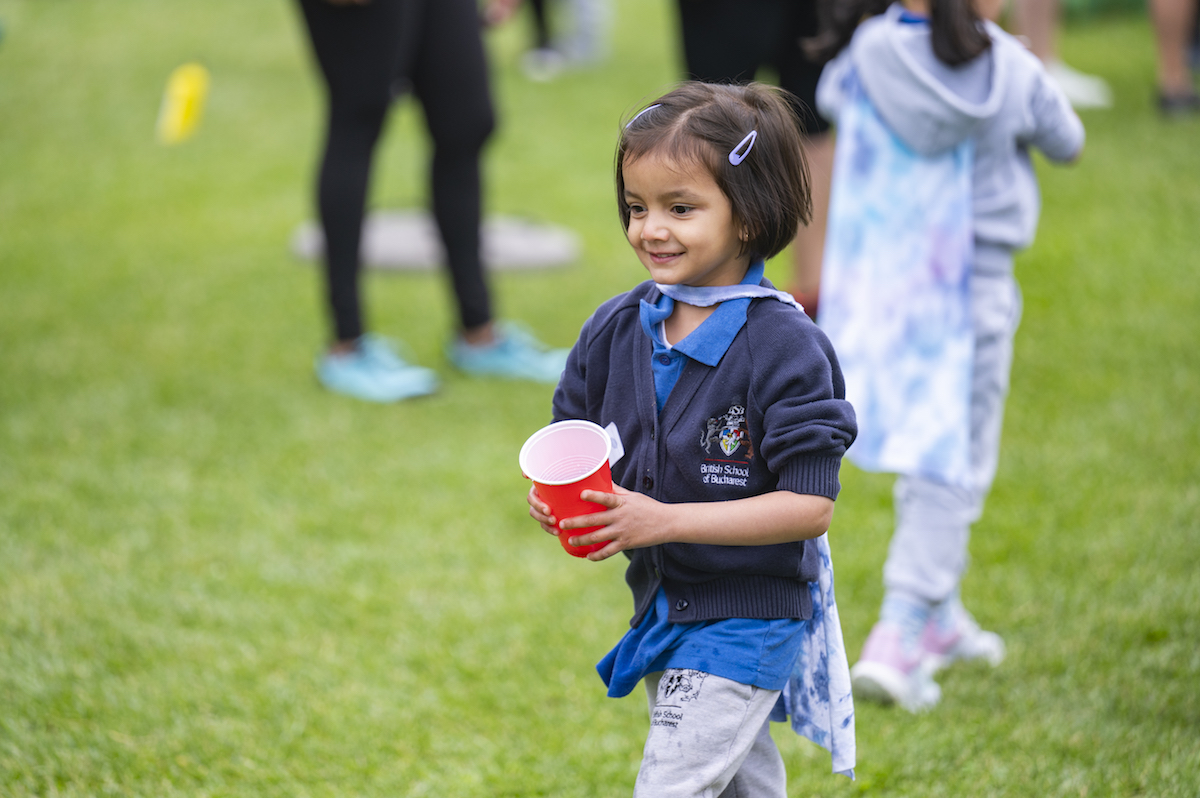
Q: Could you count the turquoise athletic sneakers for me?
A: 2